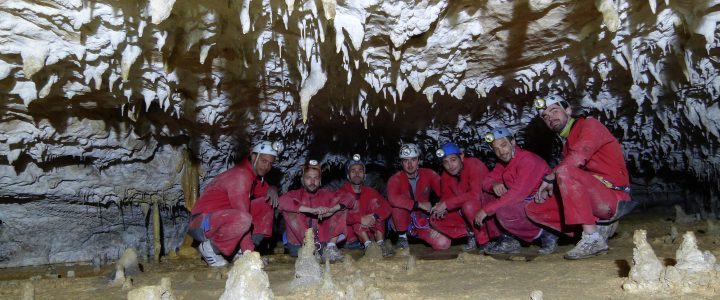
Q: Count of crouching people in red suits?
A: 7